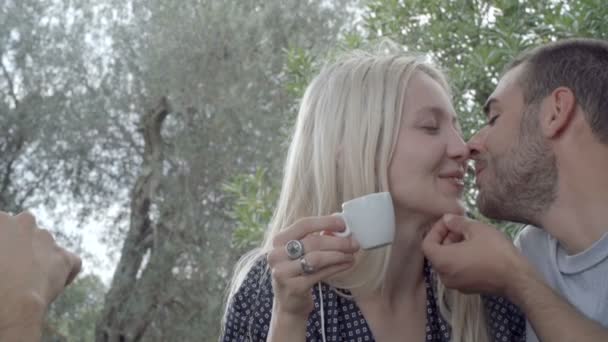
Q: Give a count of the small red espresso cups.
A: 0